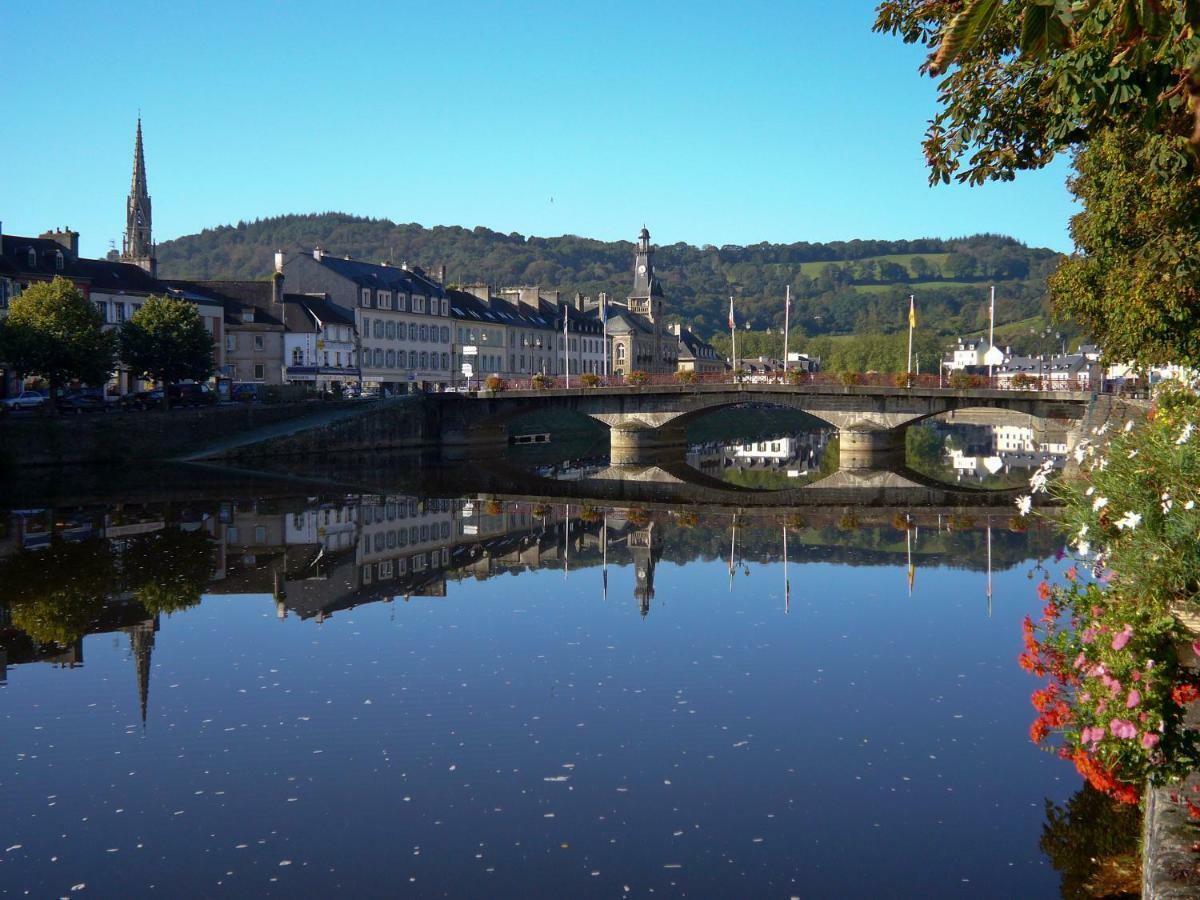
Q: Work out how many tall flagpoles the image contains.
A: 6